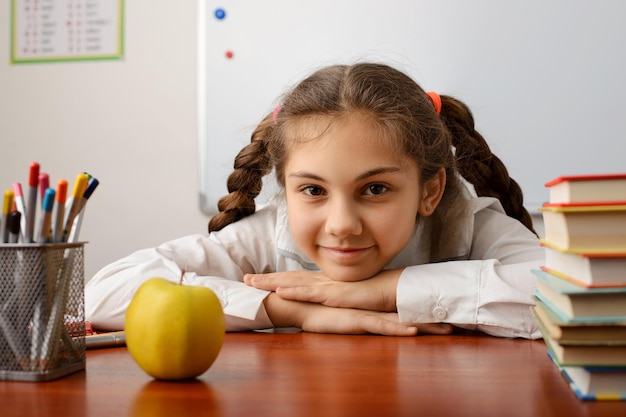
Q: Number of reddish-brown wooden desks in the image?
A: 1